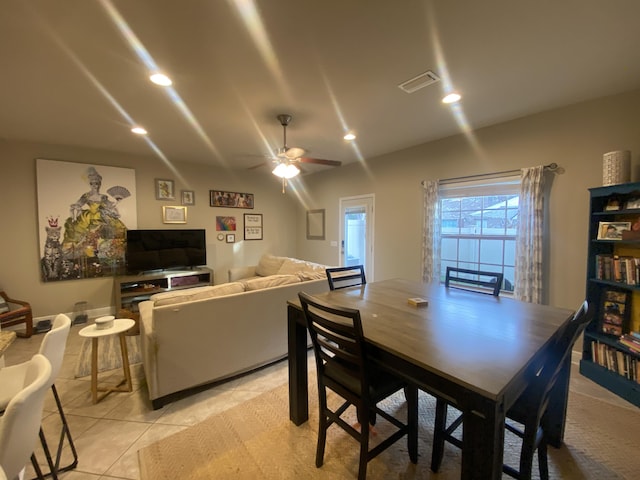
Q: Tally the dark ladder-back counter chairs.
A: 4